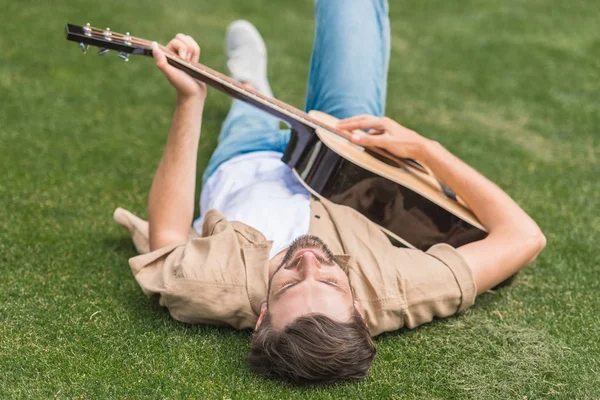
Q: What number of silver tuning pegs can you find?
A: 6